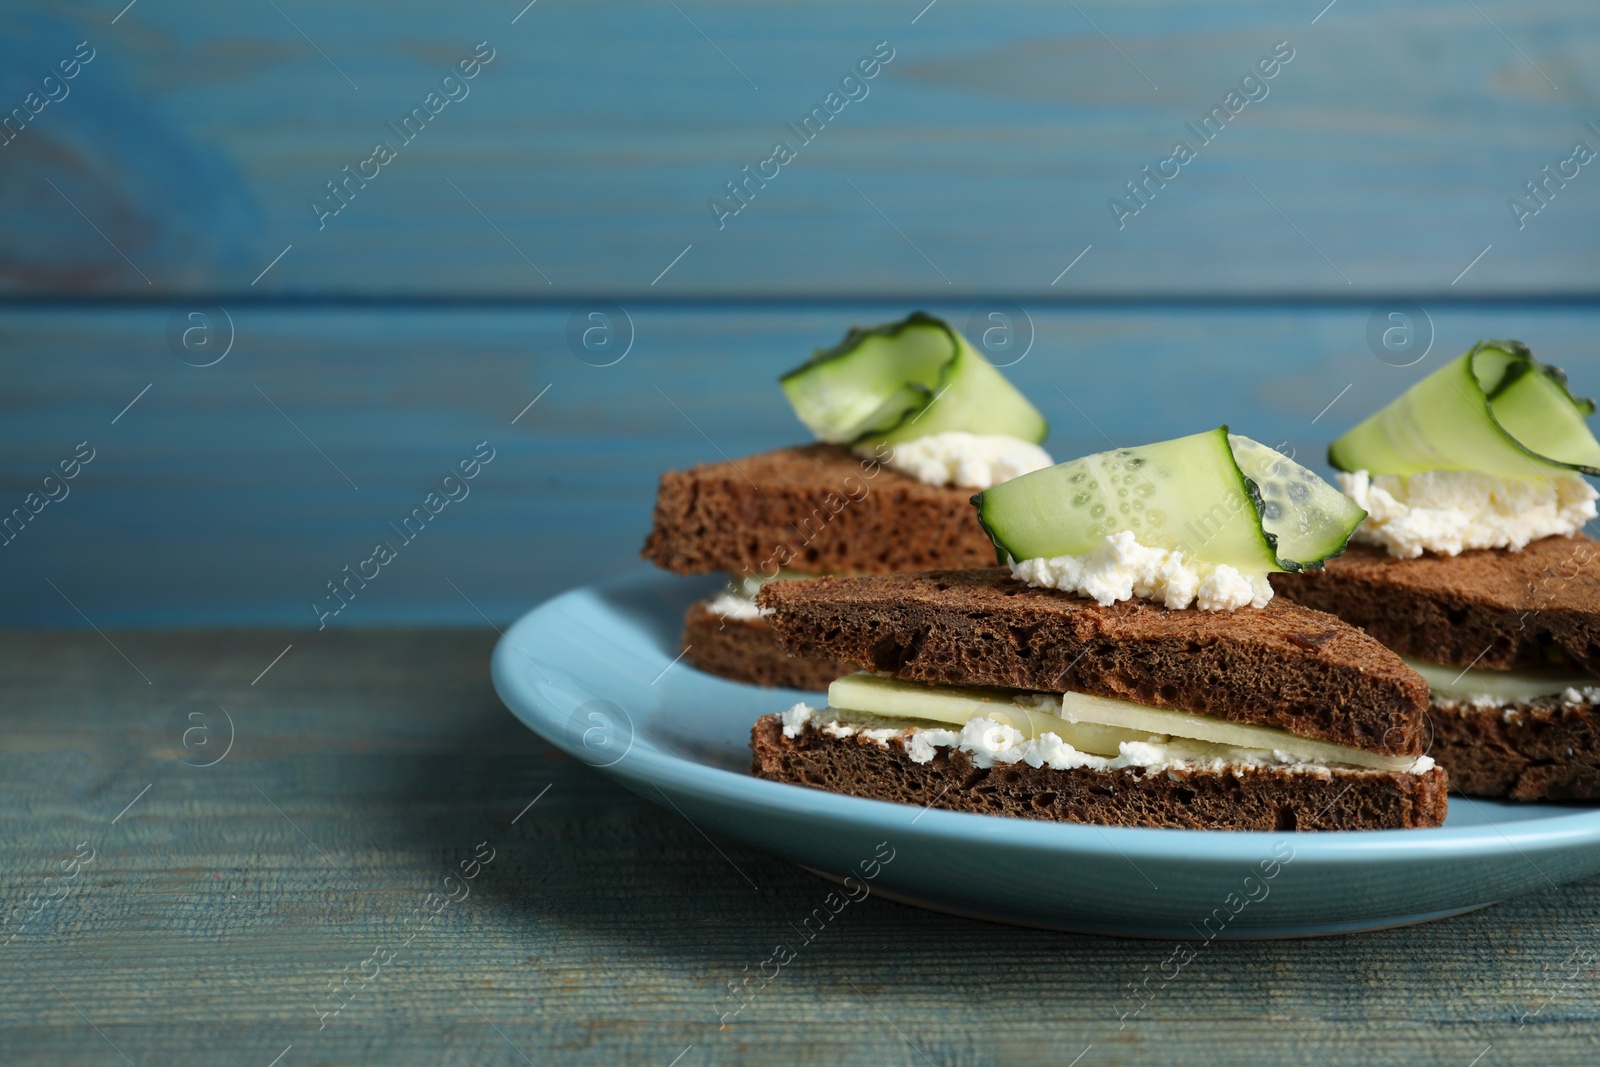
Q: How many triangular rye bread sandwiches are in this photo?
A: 3